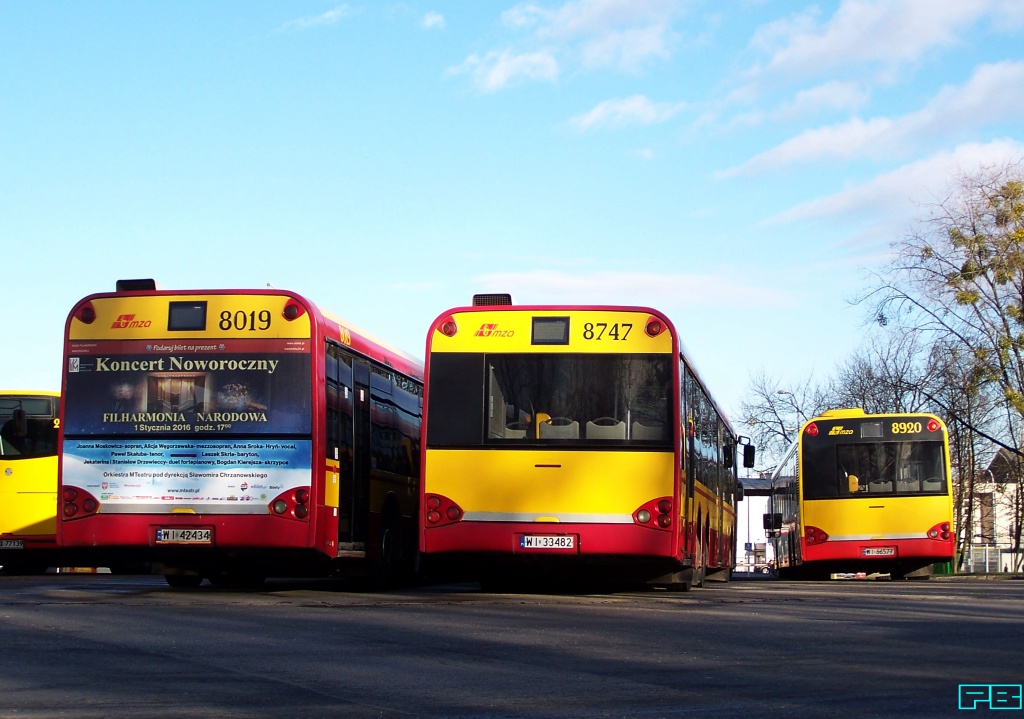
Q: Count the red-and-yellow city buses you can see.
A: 4